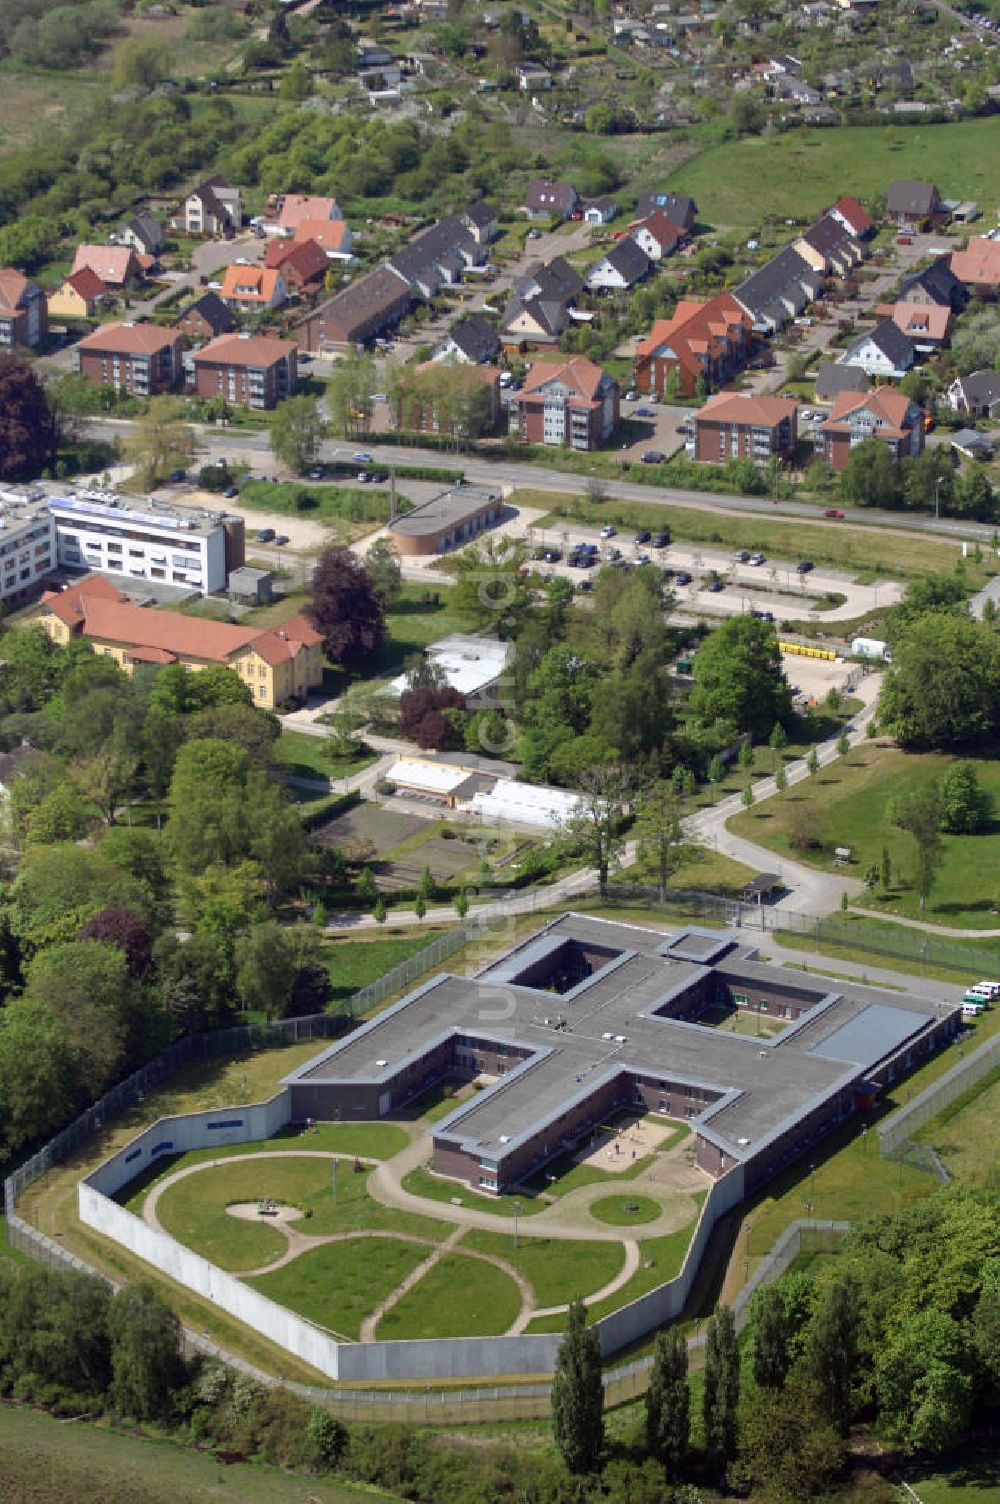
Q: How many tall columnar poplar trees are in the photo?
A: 5